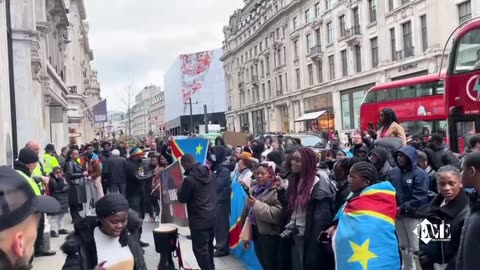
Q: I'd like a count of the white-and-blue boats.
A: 0